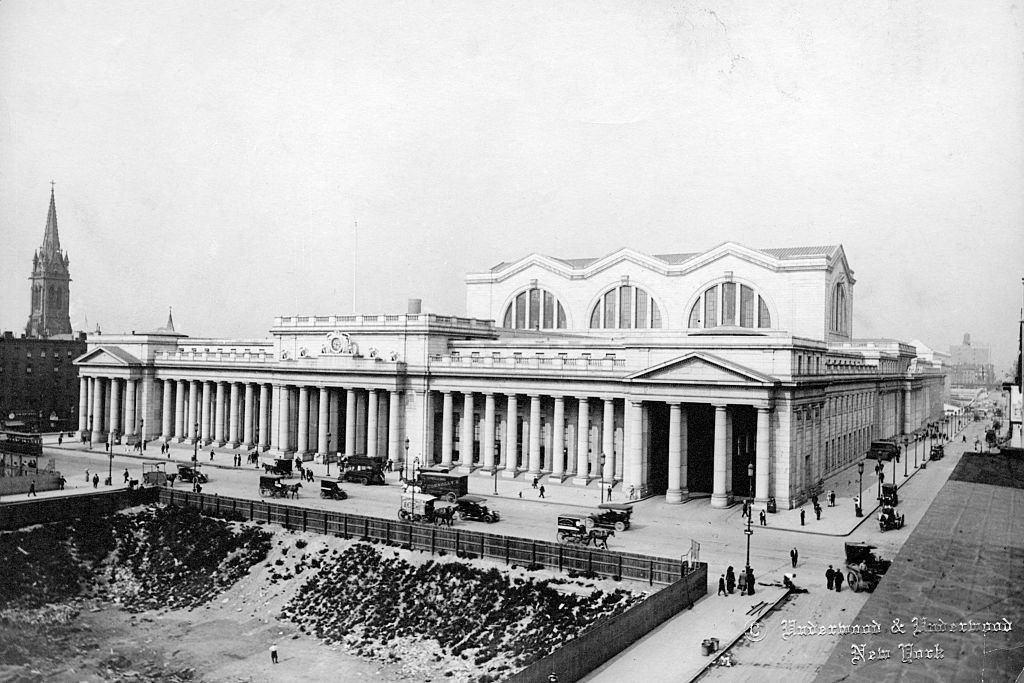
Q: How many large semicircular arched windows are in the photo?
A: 4